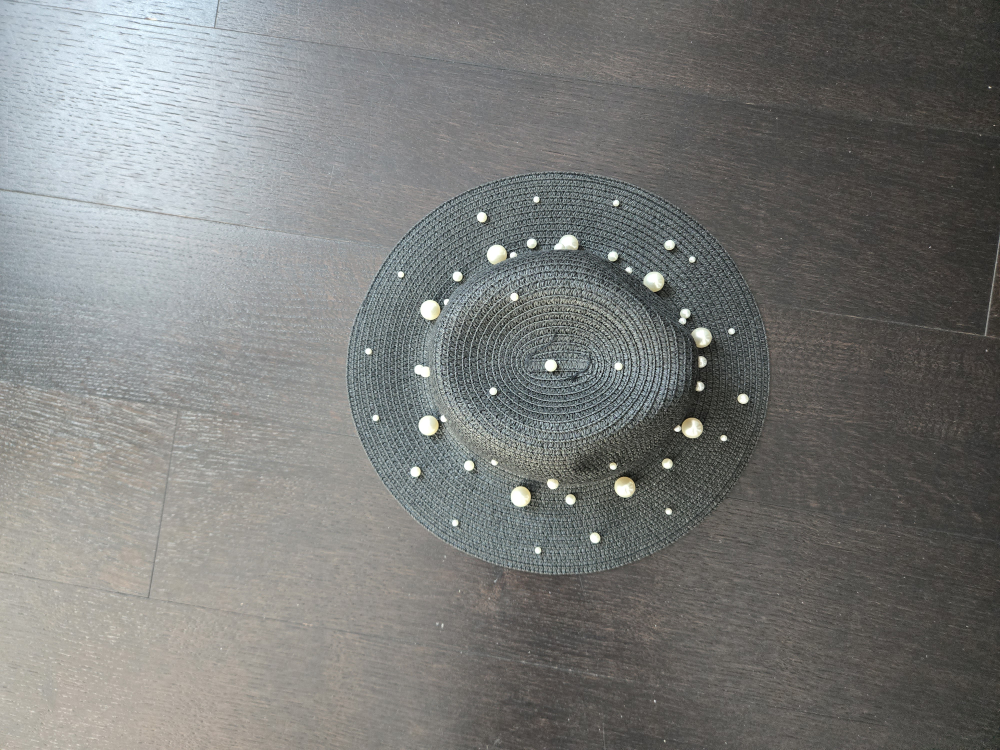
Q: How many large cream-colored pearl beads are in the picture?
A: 9